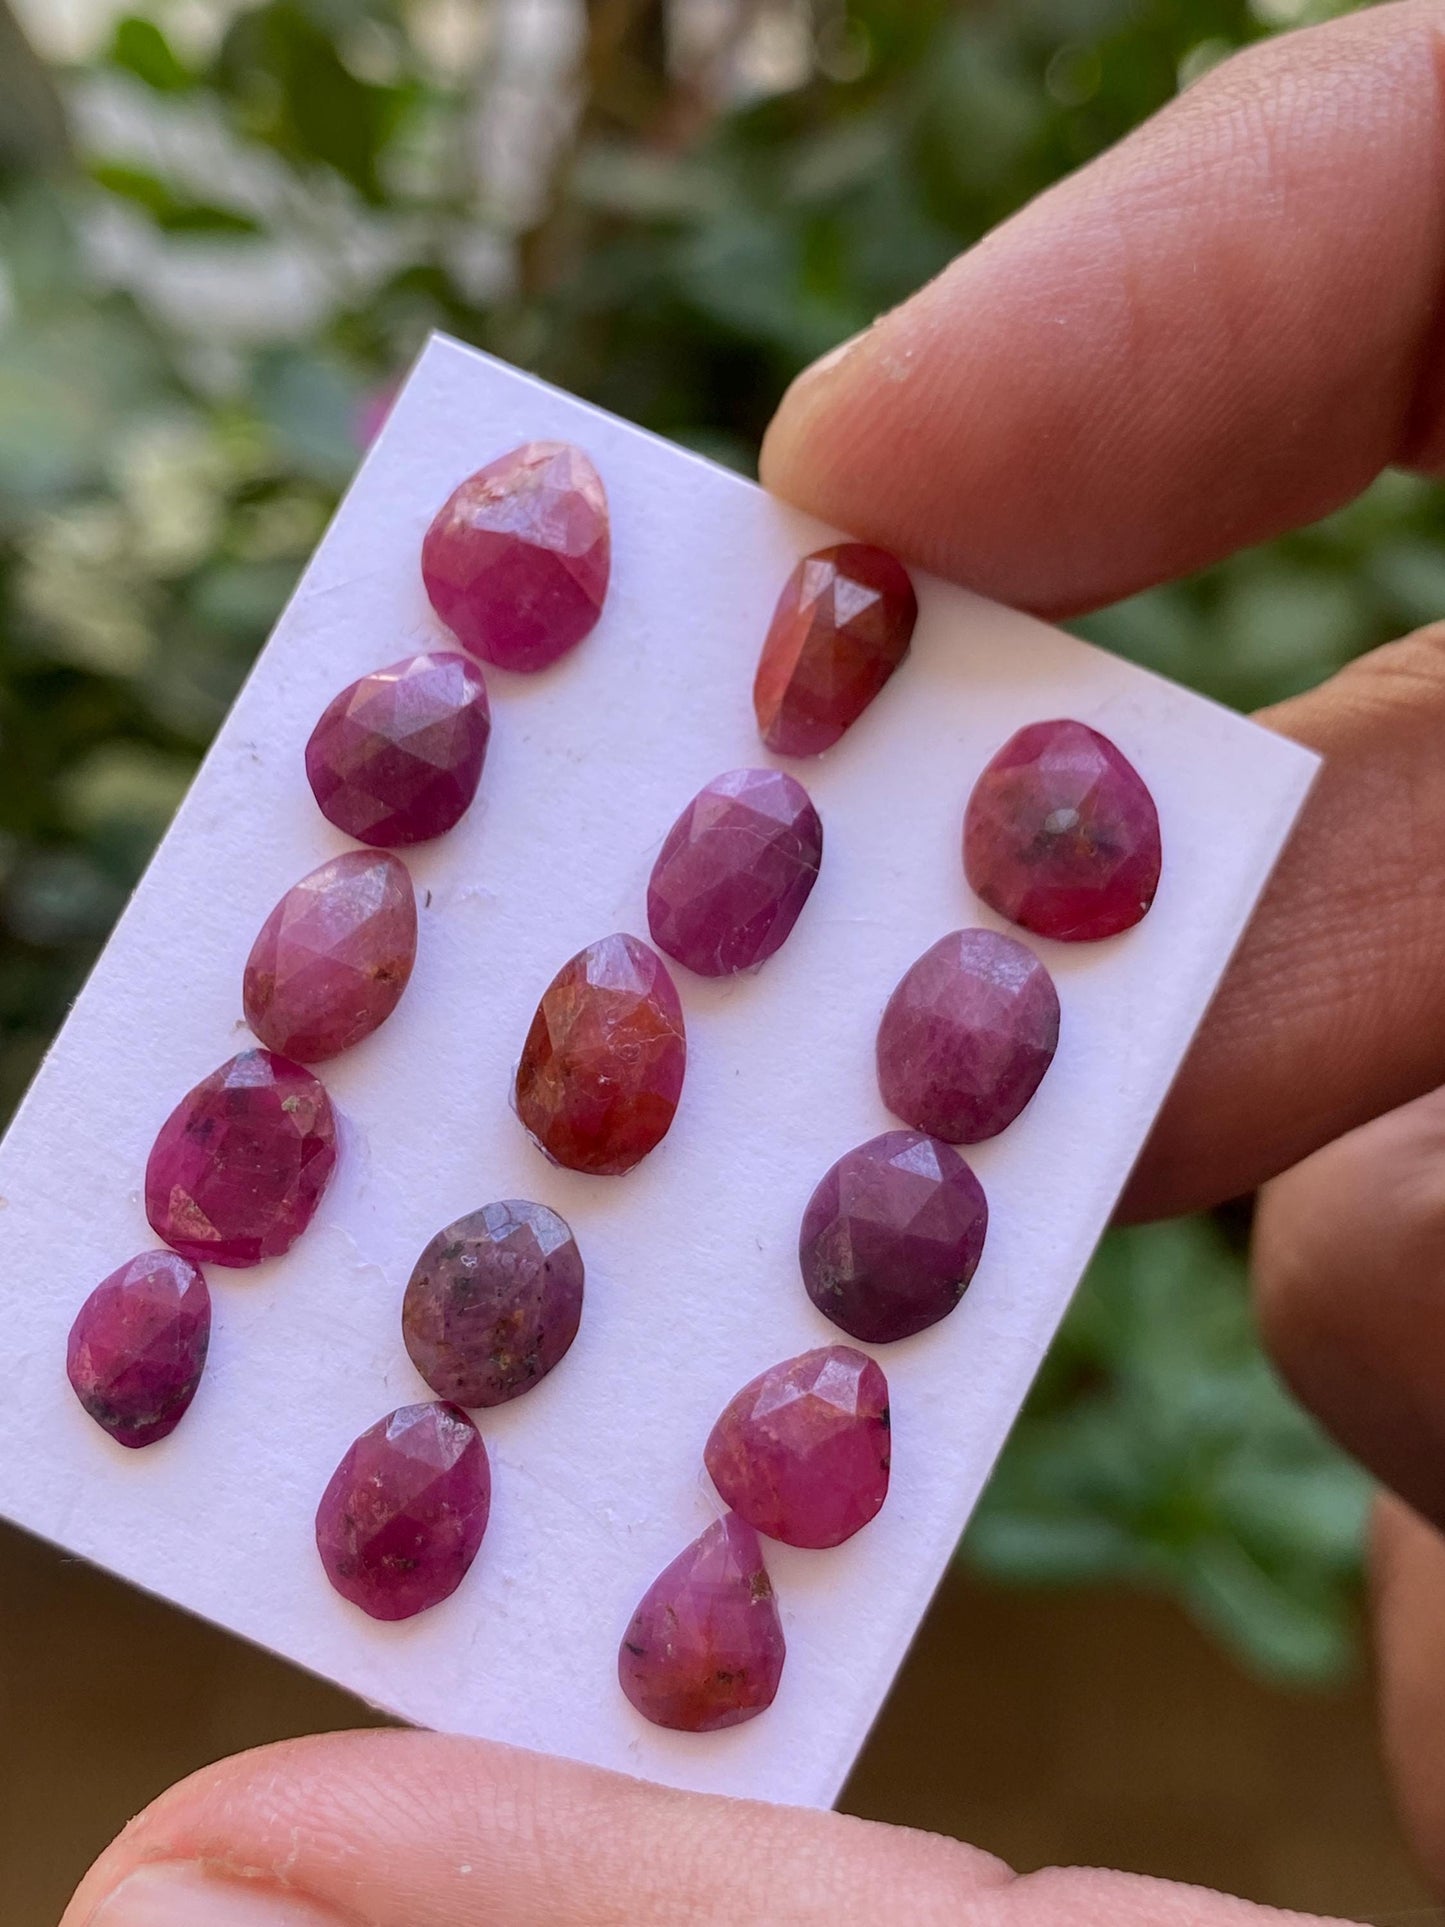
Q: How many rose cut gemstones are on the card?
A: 15